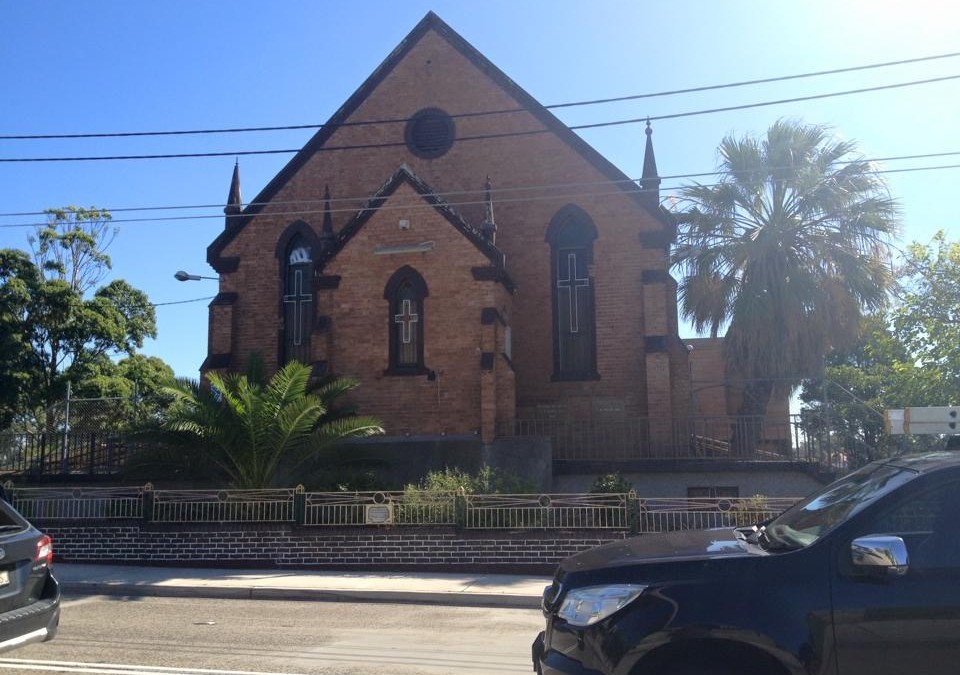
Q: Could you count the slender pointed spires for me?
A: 4